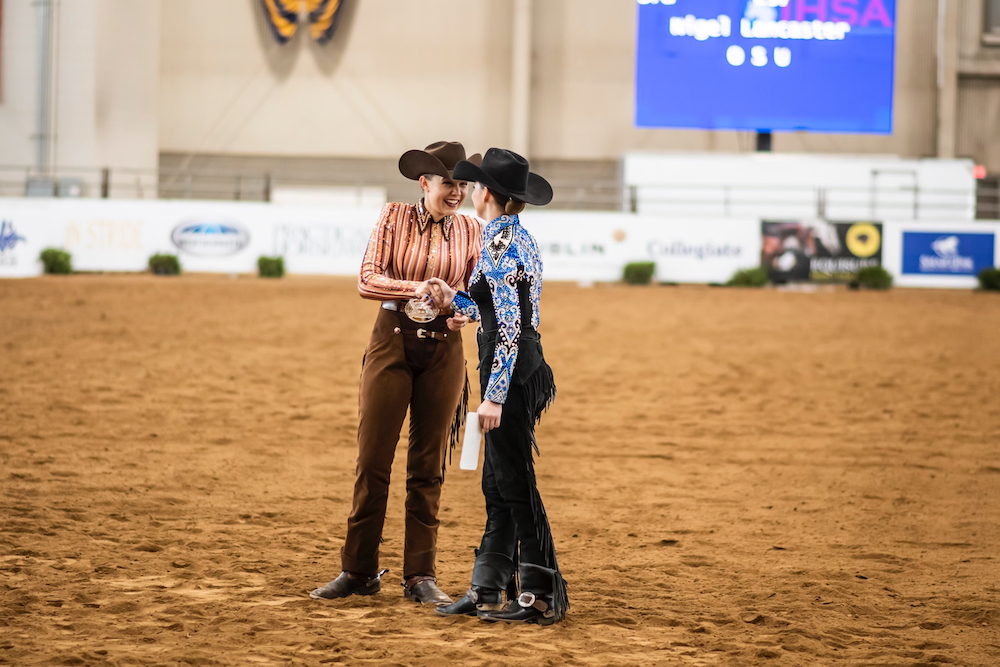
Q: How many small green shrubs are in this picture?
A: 7